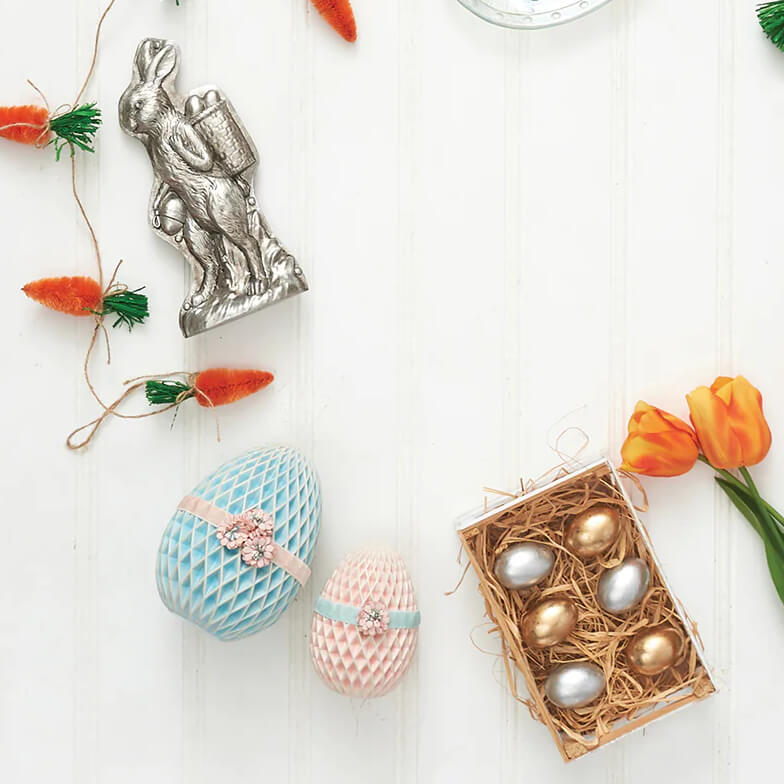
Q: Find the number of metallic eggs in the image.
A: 6